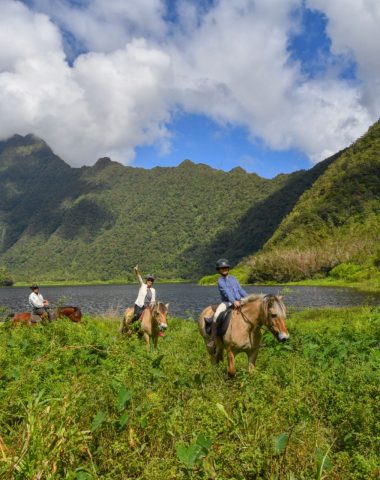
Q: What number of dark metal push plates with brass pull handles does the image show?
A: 0